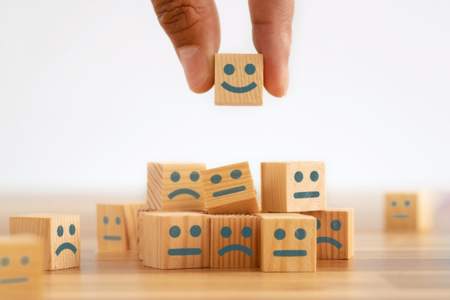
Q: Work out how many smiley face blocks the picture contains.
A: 1